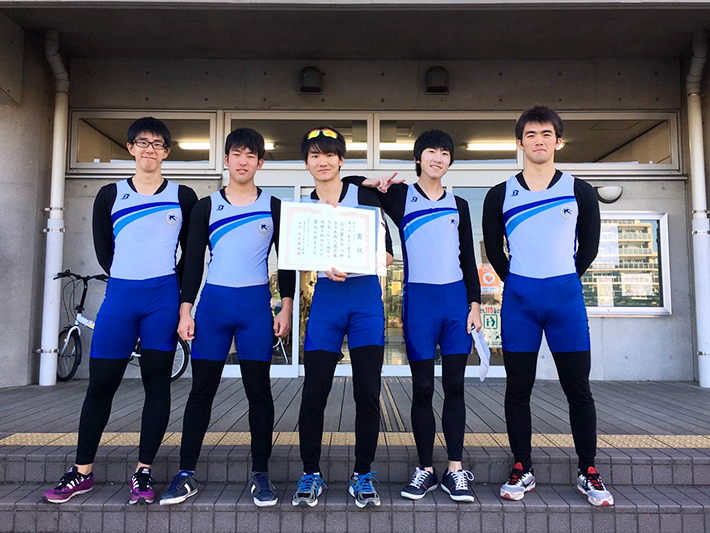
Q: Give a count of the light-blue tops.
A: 5